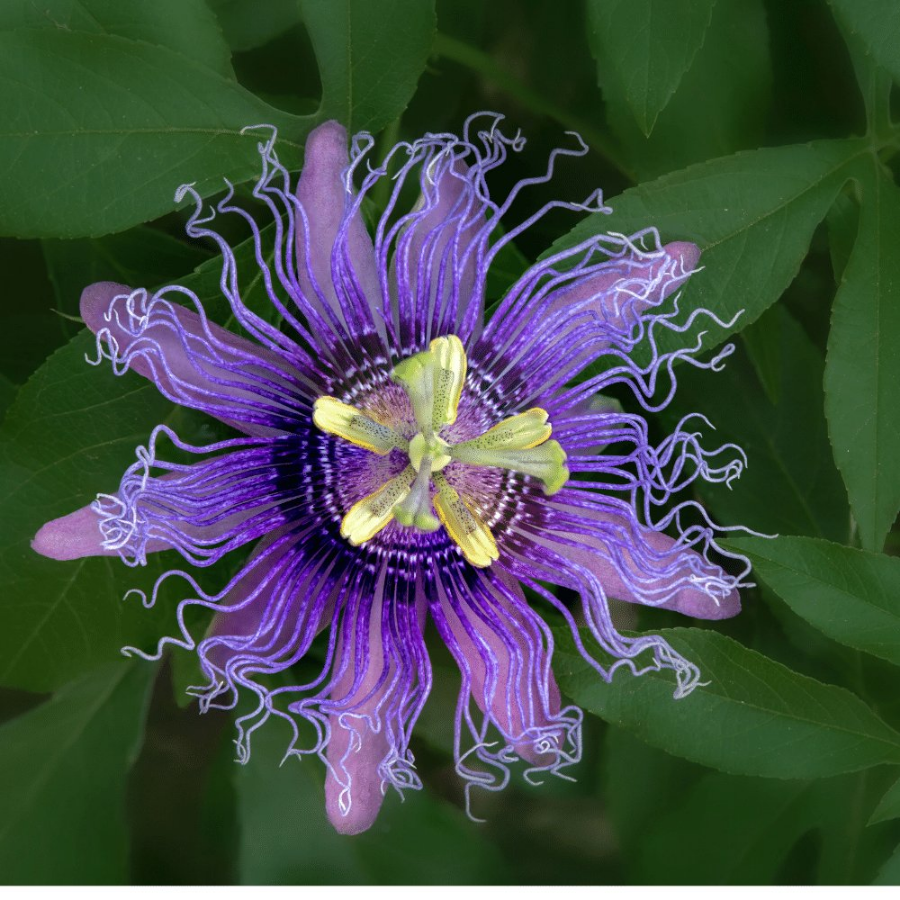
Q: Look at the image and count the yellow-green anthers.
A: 5